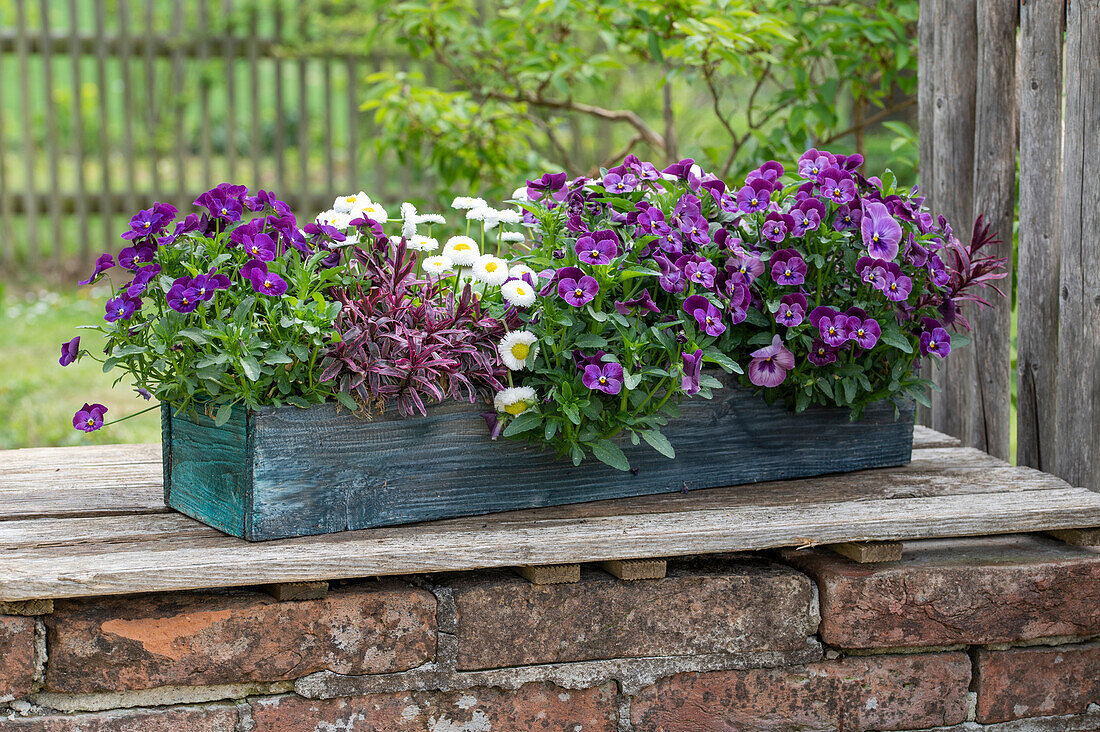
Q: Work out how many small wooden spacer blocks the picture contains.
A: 6